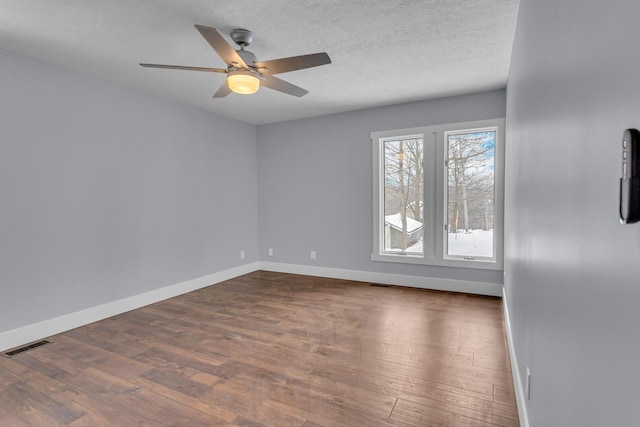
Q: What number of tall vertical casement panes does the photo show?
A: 2